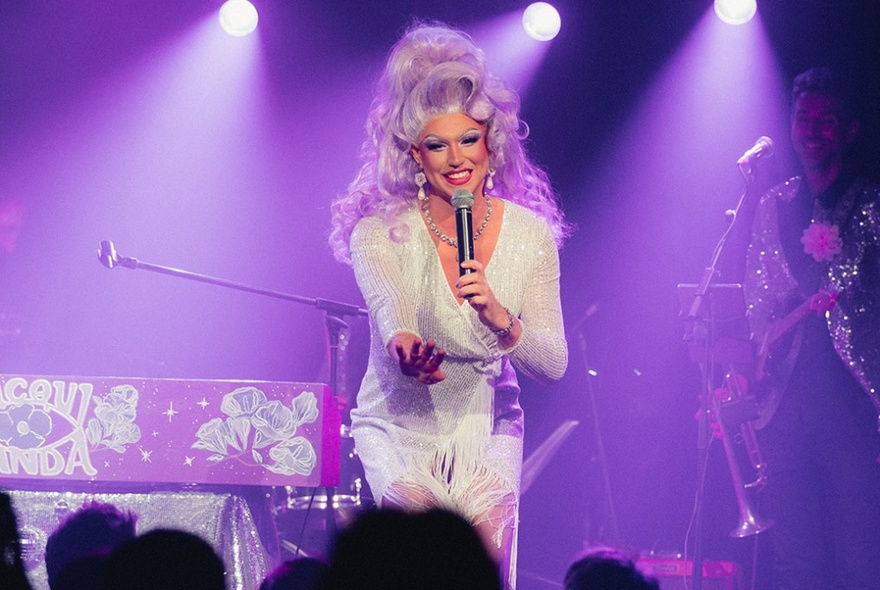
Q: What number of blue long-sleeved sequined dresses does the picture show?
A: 0